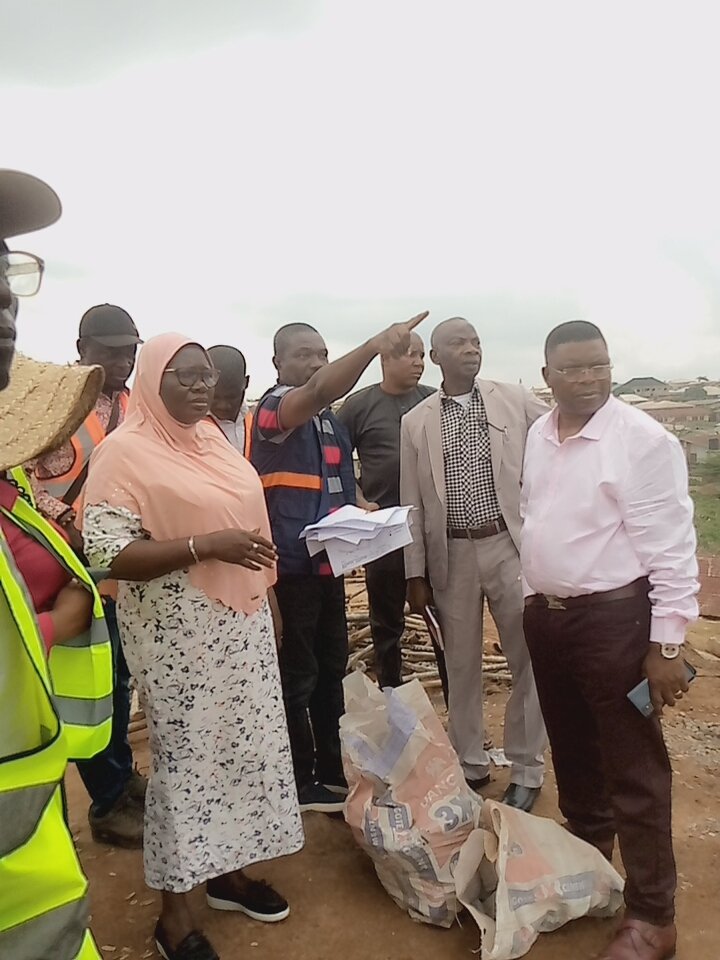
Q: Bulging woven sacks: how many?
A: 2